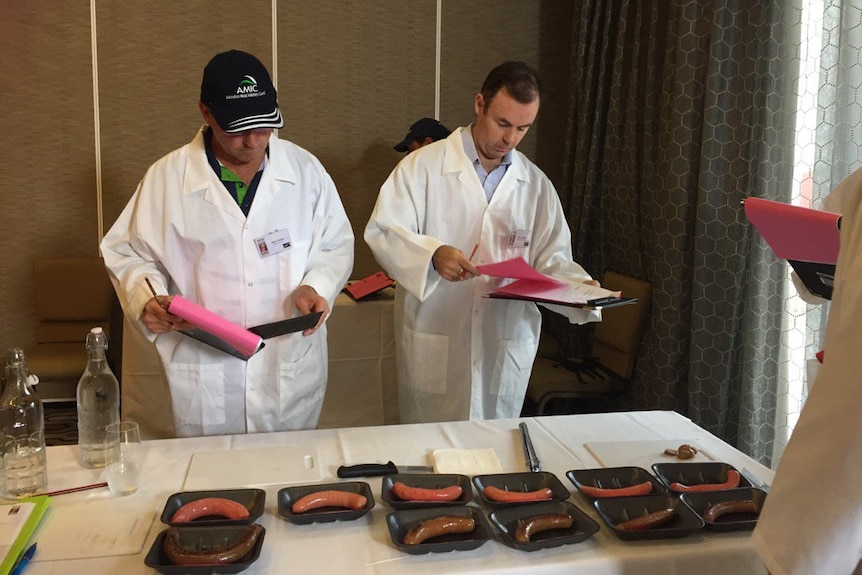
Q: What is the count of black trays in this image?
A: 11